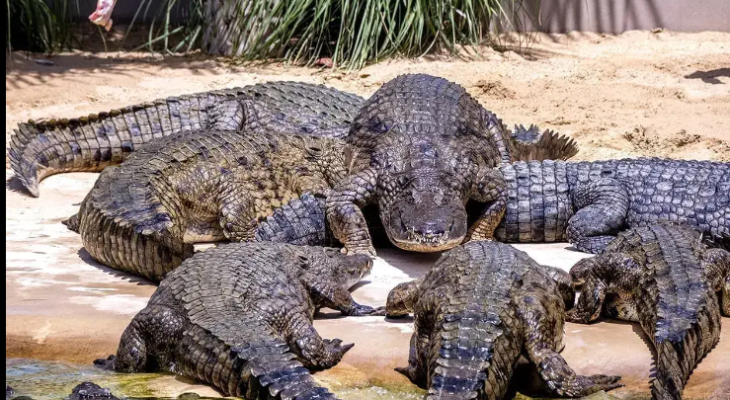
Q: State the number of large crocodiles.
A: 7